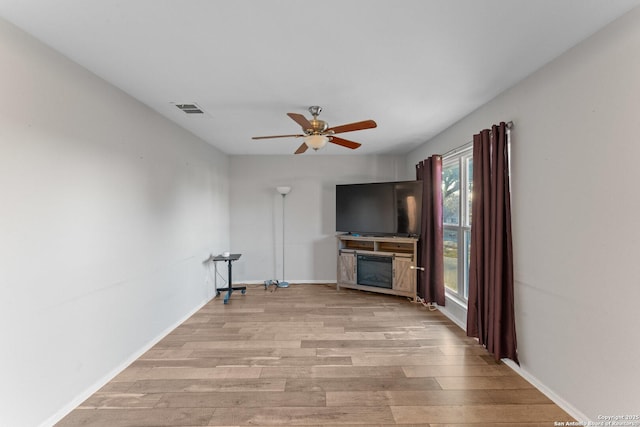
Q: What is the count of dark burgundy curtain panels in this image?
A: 2